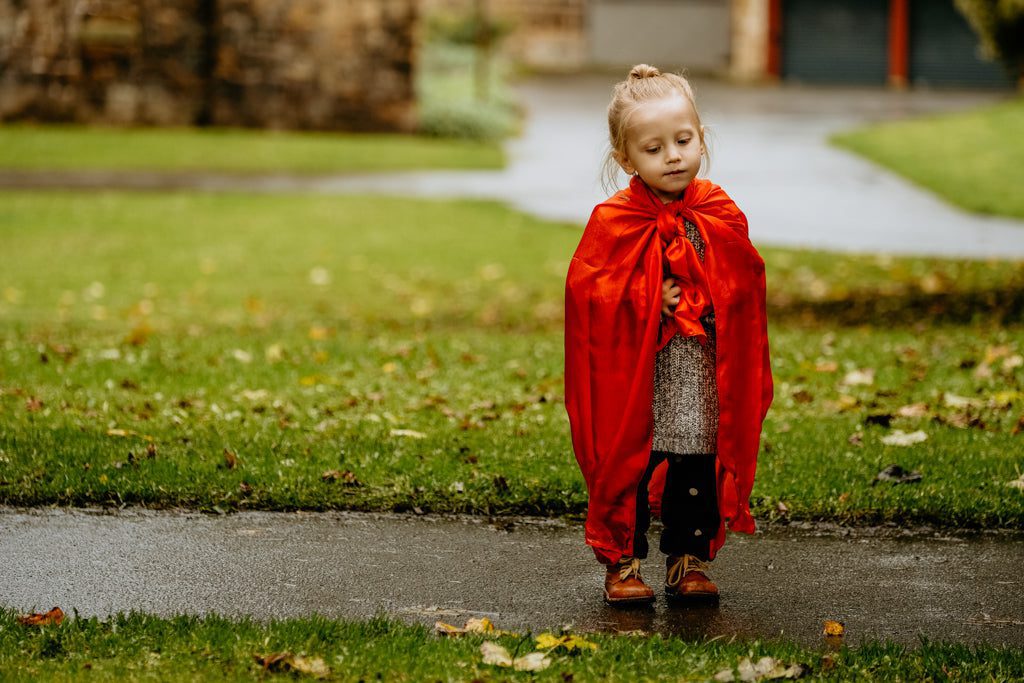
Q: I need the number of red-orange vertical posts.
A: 2